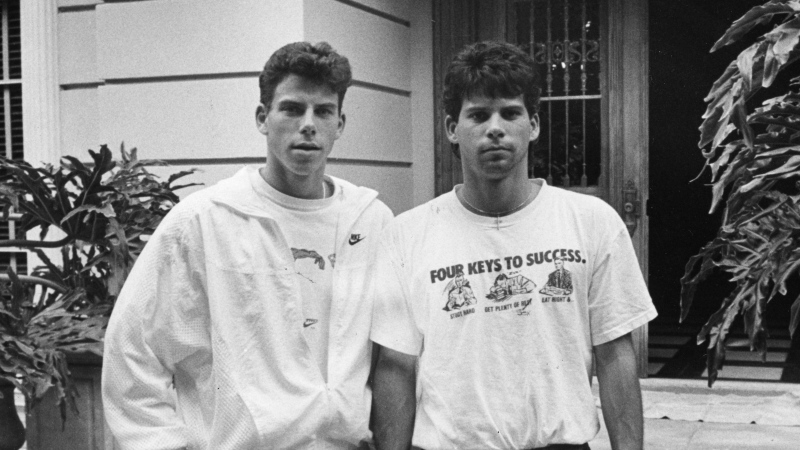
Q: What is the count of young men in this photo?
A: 2